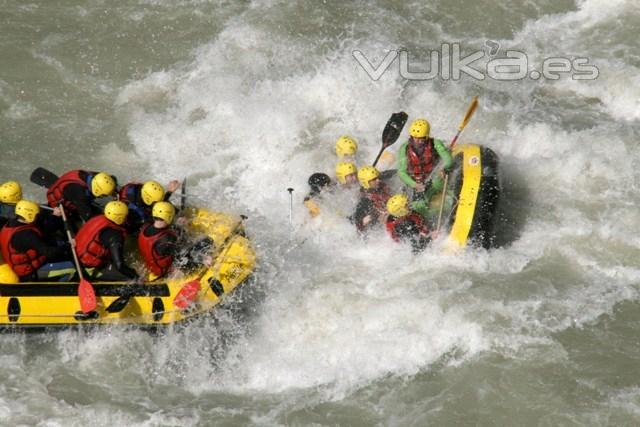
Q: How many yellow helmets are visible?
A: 11